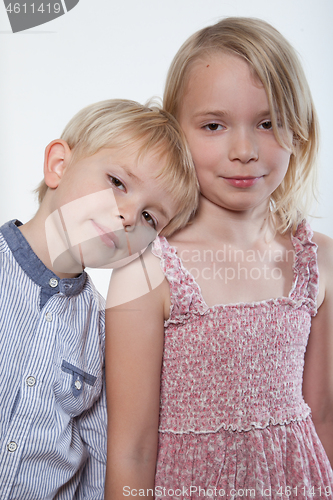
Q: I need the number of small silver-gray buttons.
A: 5